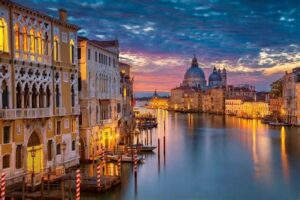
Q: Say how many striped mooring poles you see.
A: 6